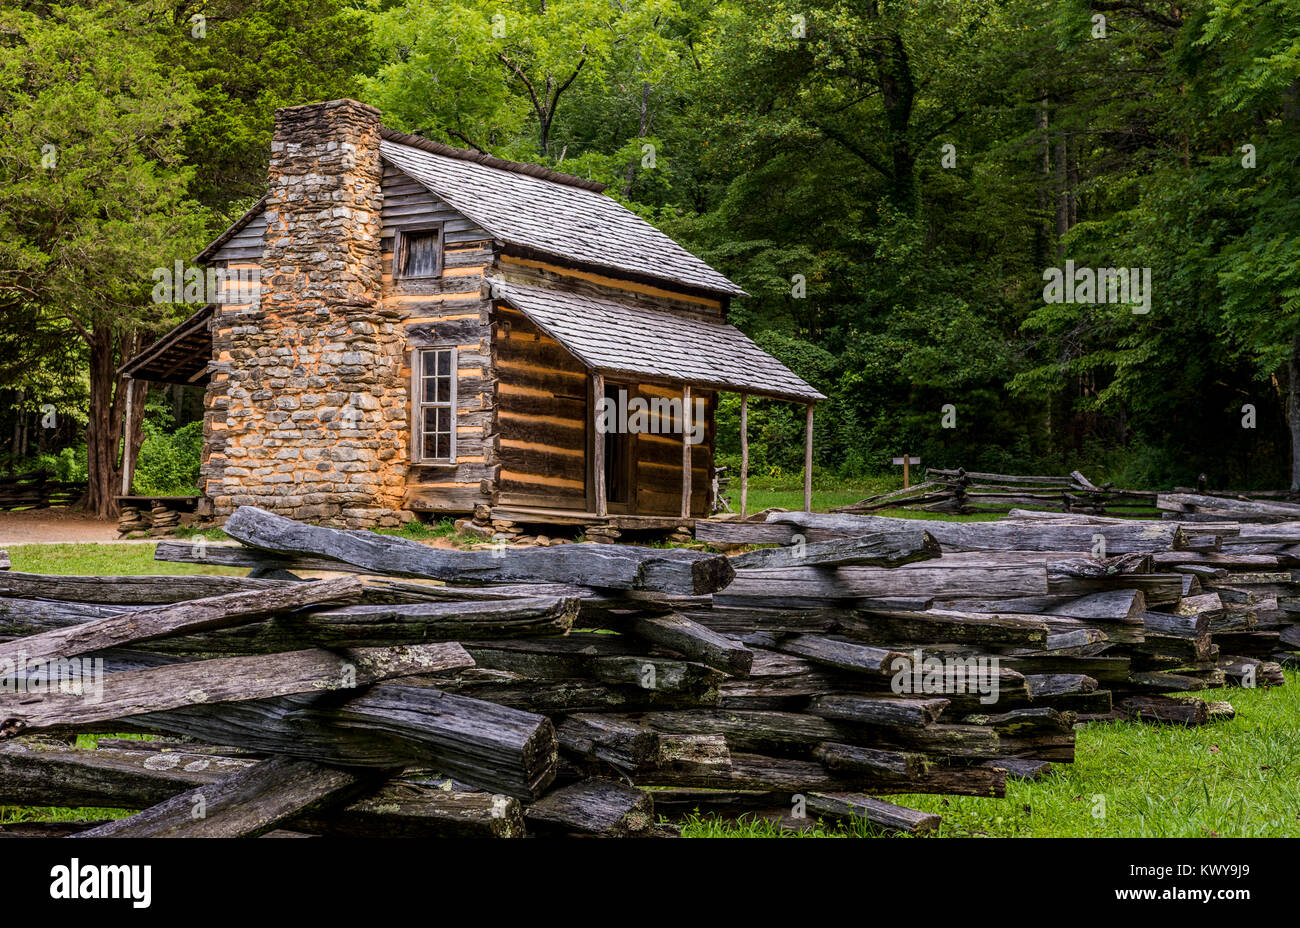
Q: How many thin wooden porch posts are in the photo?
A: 5